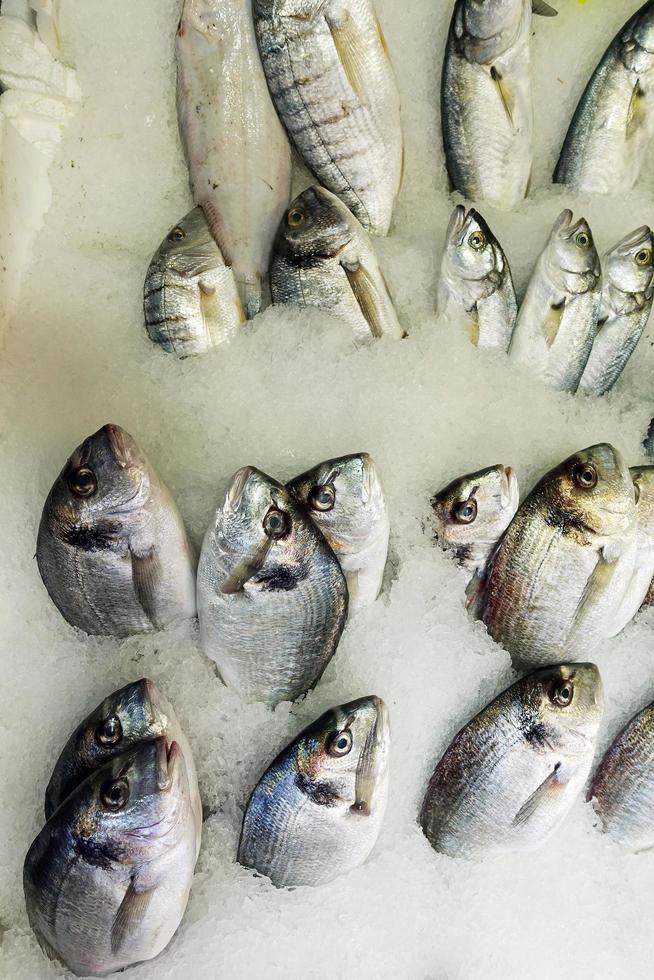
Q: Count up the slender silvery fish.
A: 5